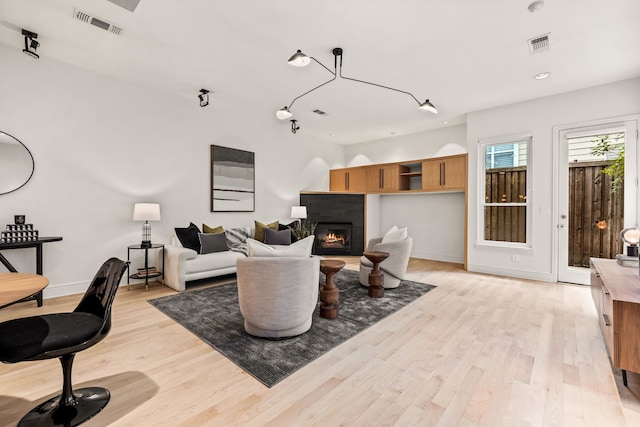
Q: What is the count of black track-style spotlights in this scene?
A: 3